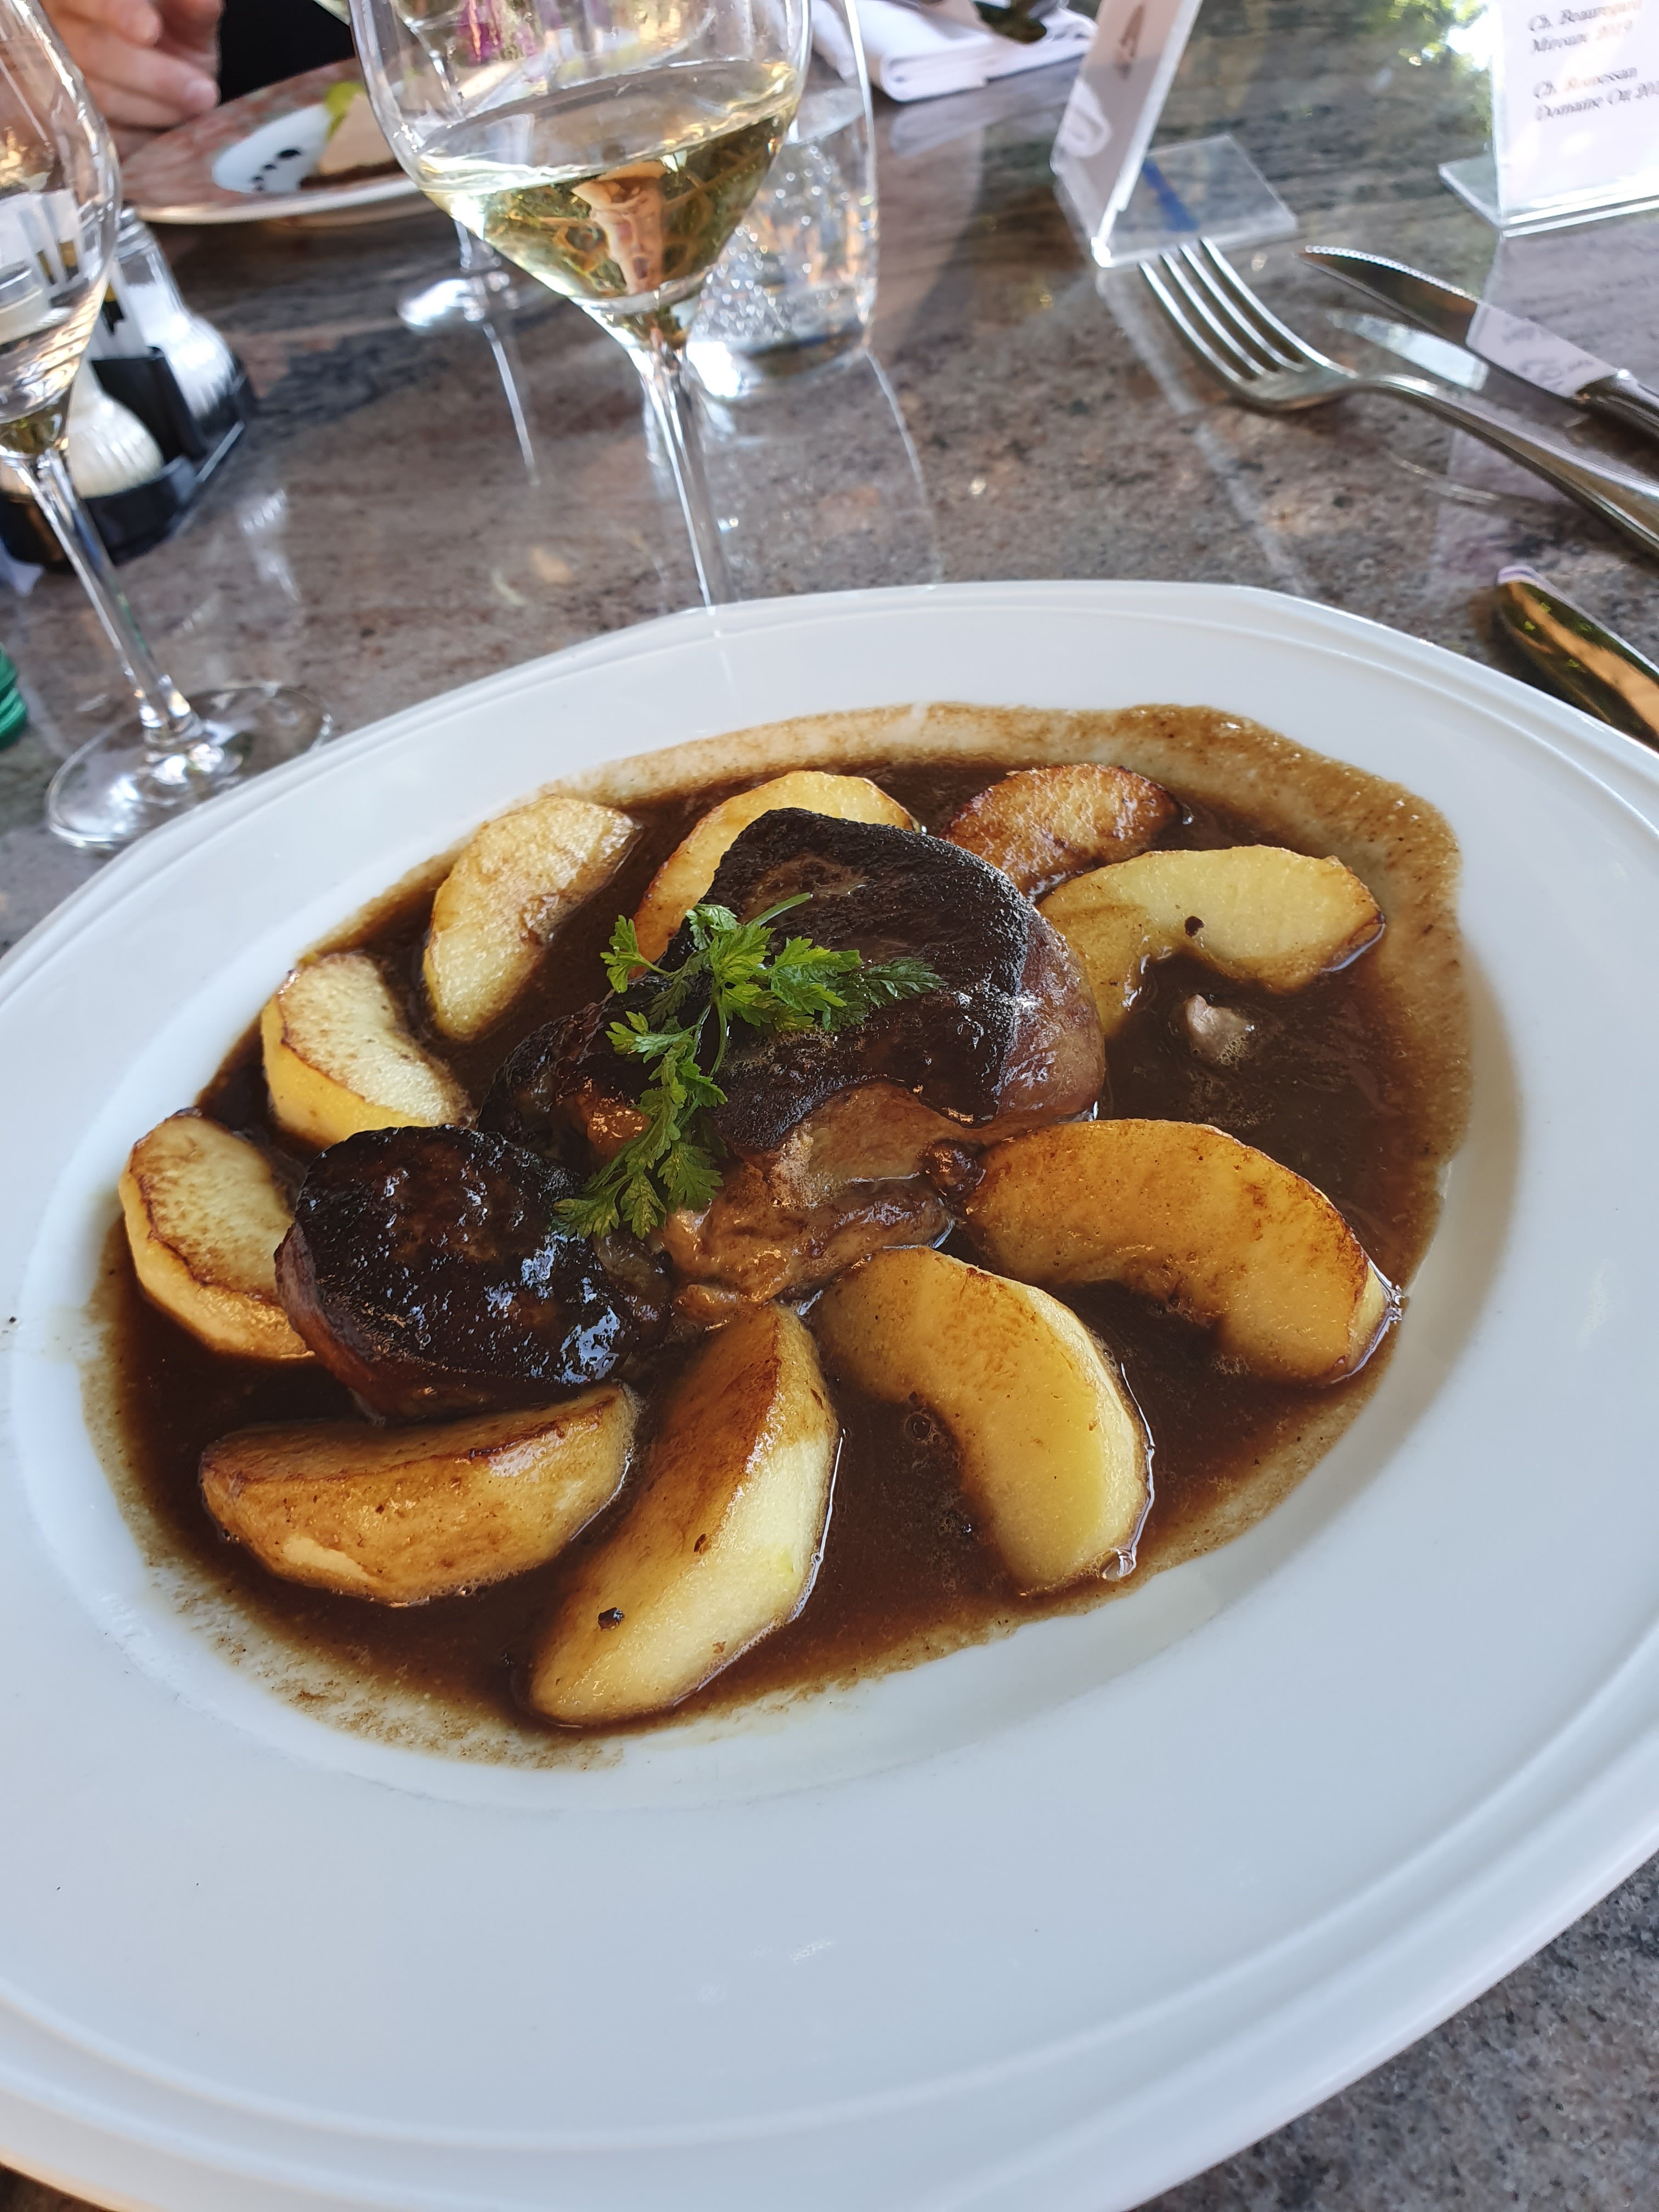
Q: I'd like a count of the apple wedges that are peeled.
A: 10